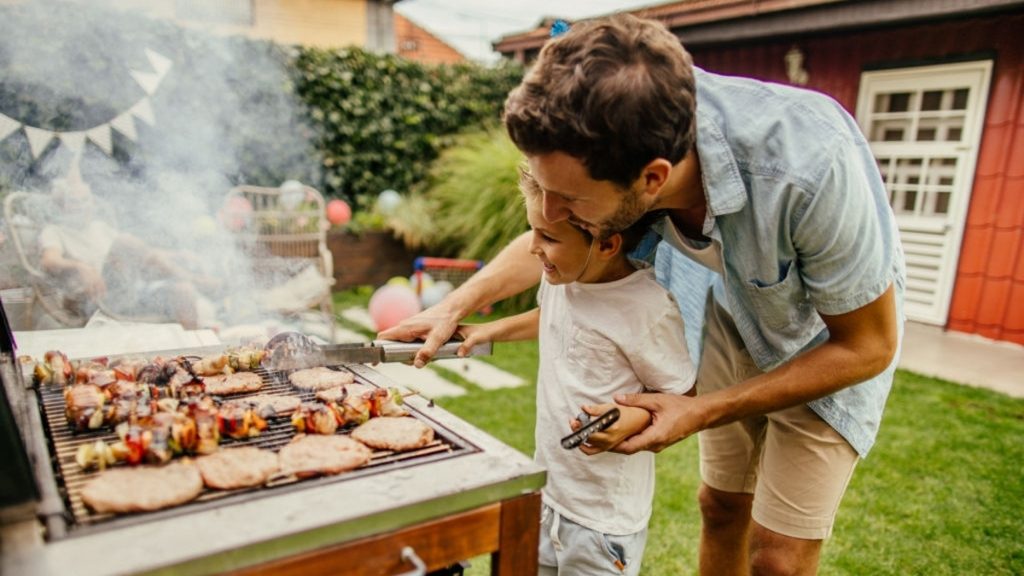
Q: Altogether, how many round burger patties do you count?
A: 8